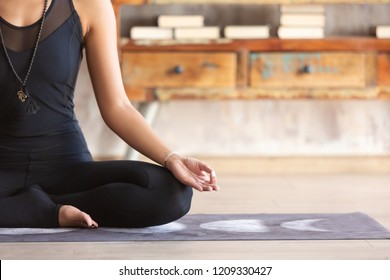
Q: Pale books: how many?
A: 8